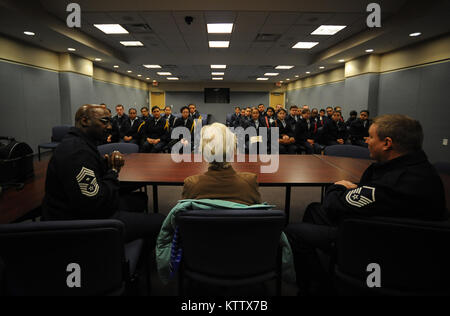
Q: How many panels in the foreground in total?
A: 3